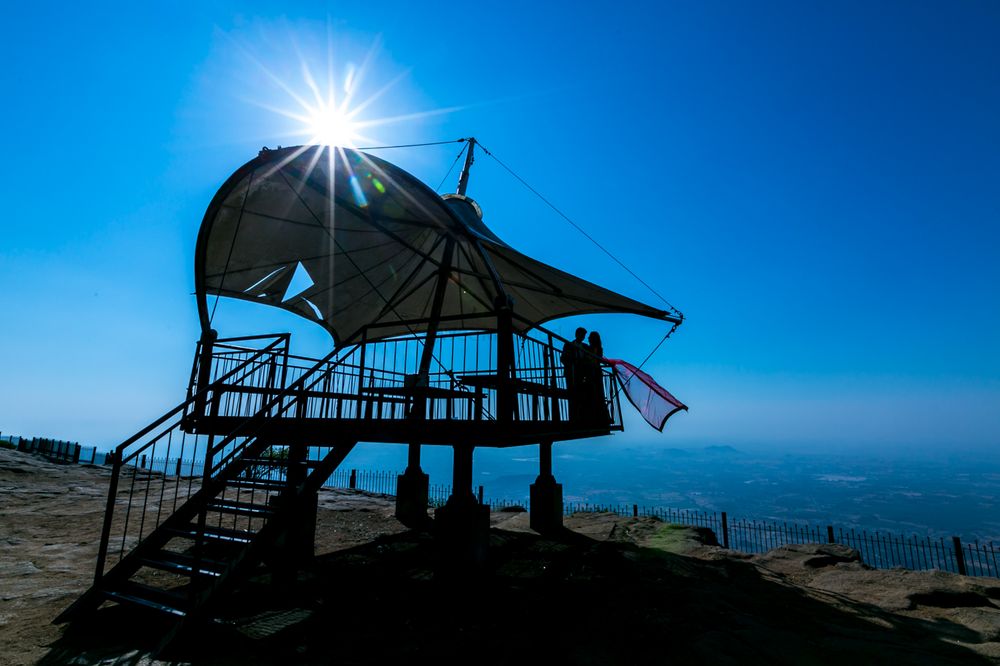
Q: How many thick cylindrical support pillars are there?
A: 4